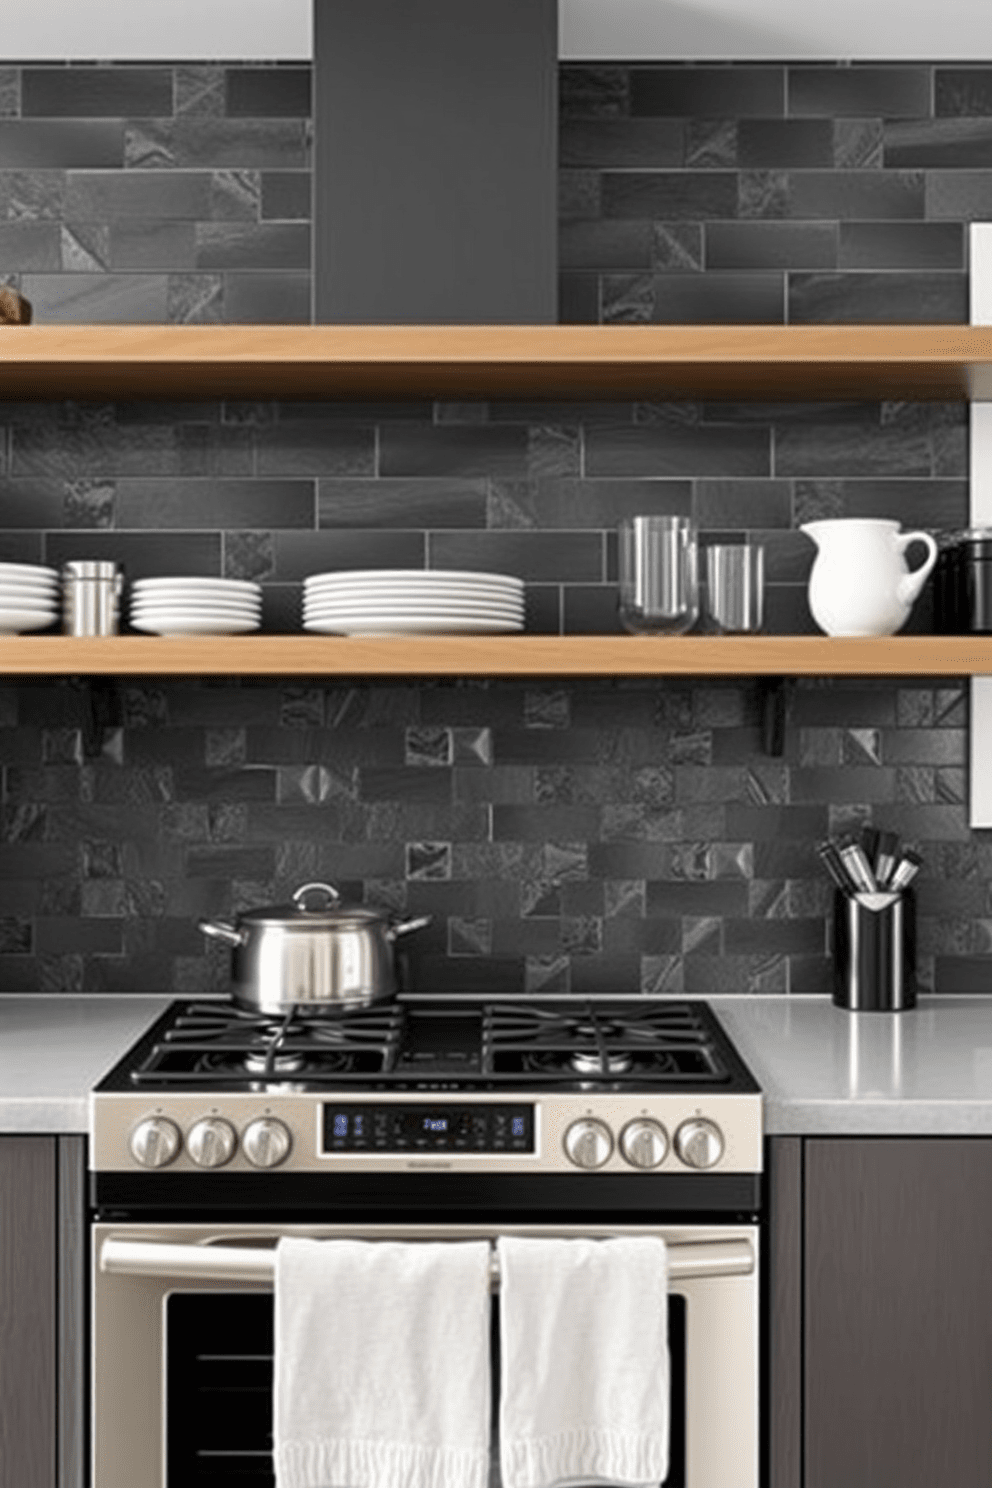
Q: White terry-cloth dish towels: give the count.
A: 2